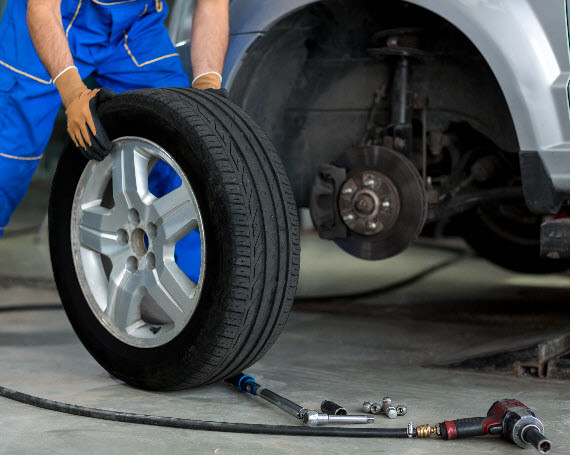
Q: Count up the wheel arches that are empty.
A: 1